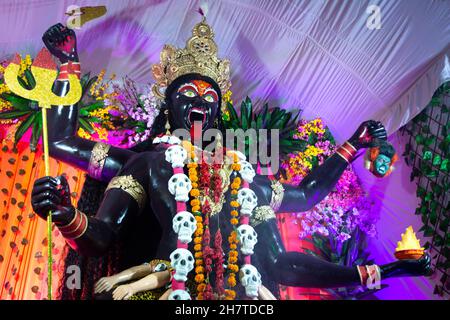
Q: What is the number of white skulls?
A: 9